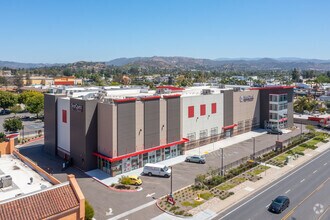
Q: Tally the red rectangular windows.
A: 4